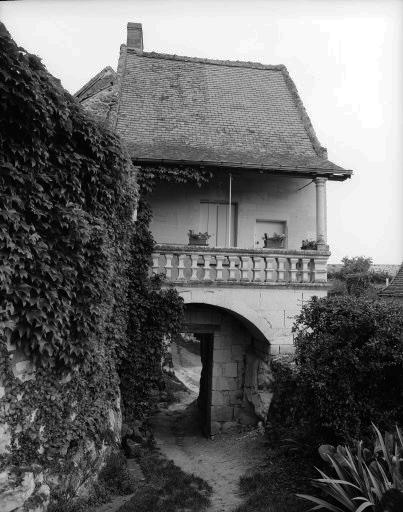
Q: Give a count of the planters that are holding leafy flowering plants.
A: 3